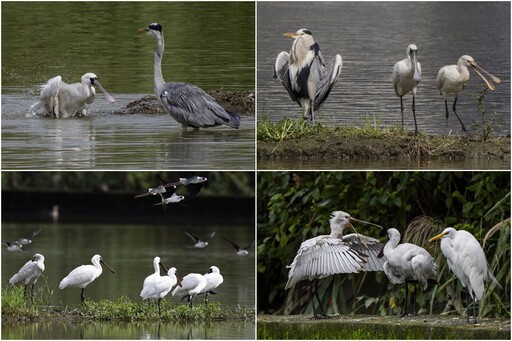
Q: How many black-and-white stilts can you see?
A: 7